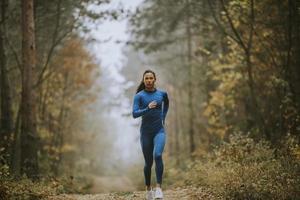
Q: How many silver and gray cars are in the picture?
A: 0